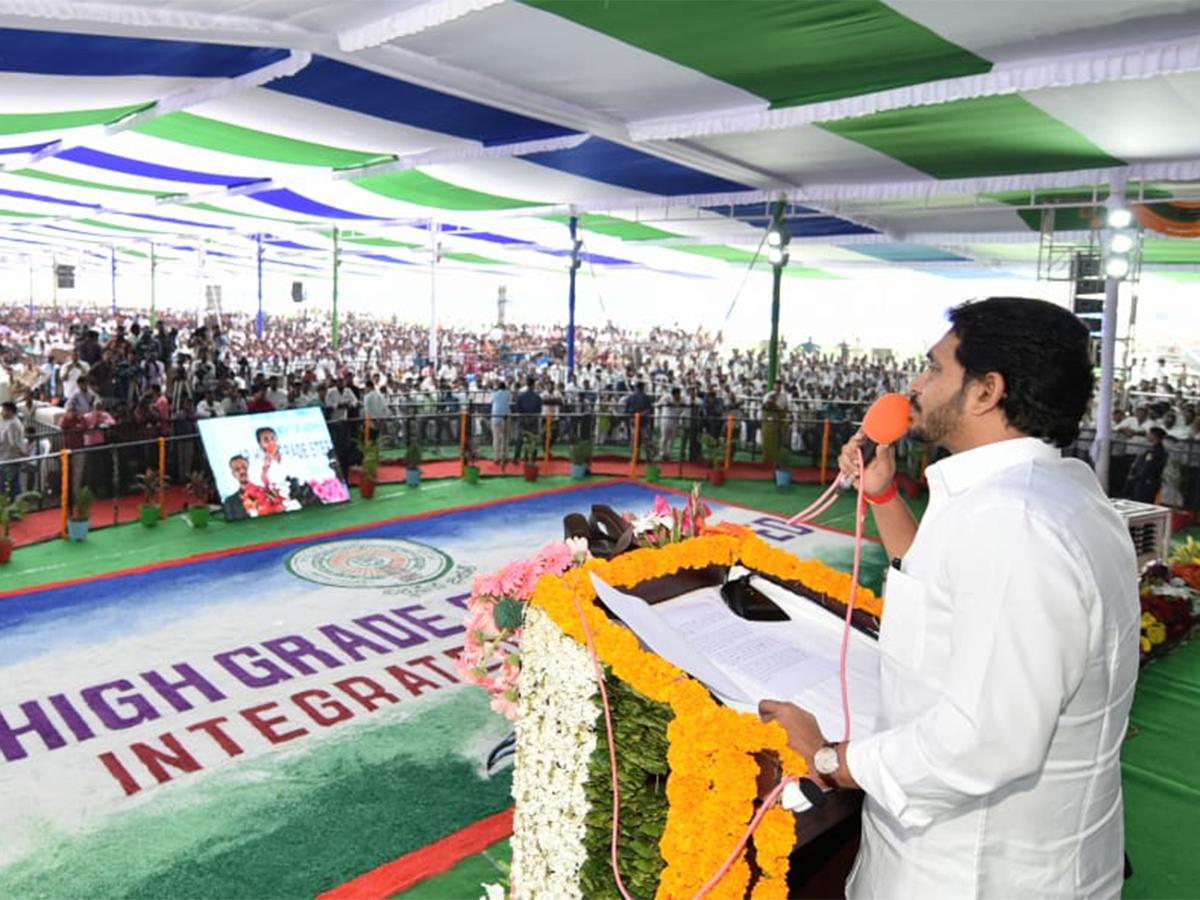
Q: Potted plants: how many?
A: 13